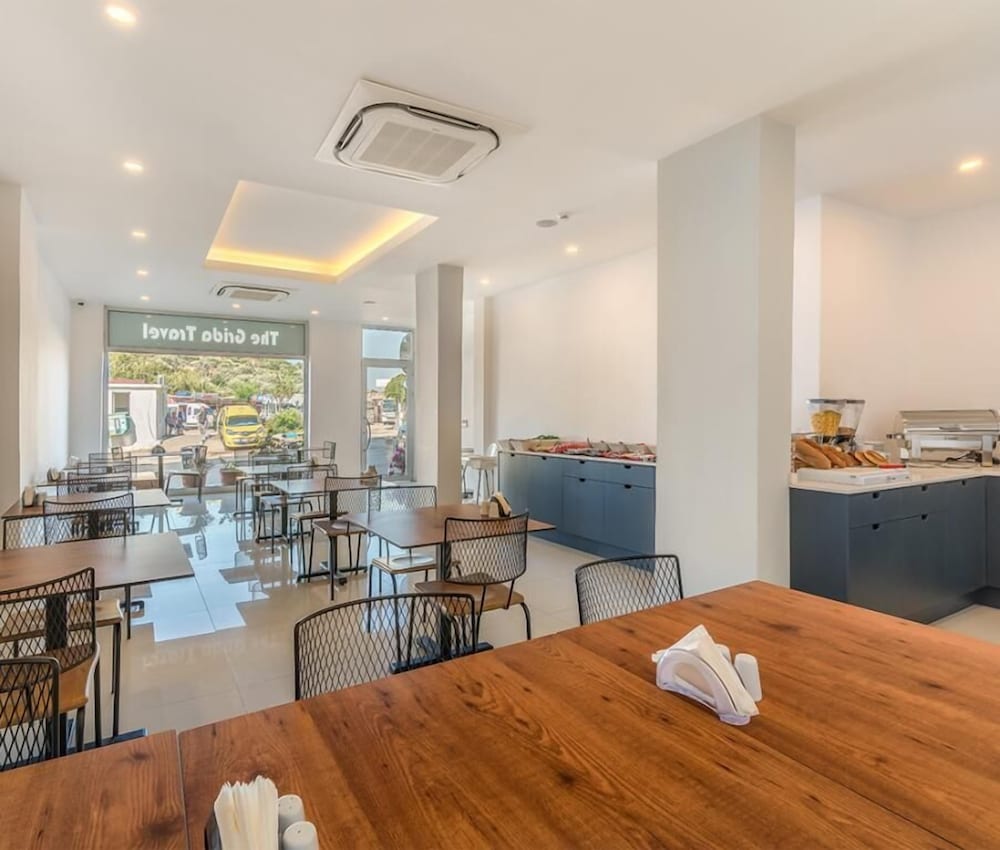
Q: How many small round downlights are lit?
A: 11